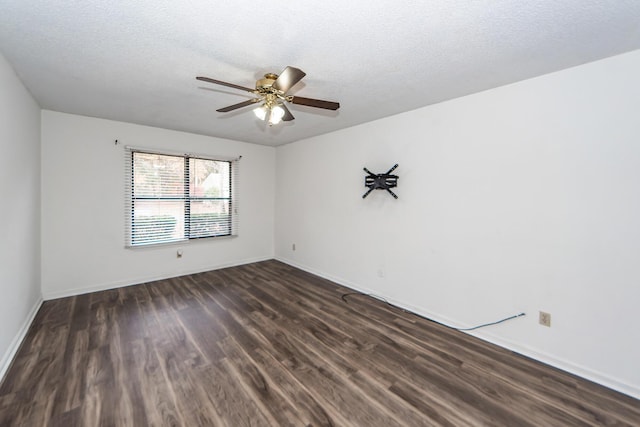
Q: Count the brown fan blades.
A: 5